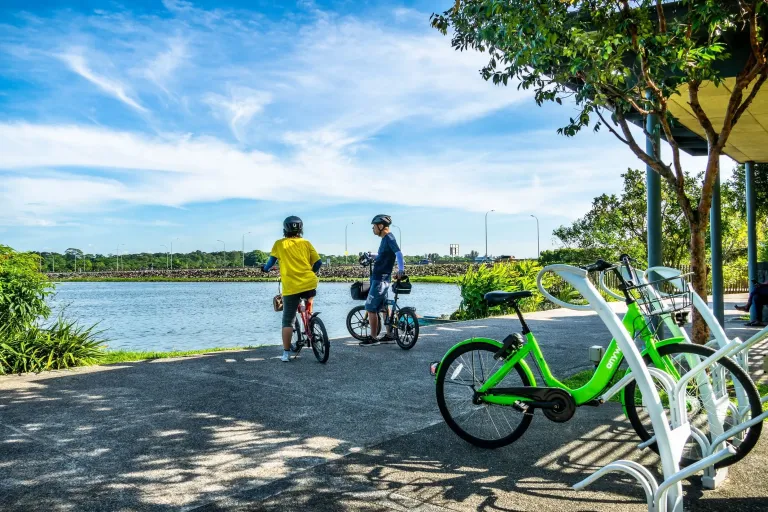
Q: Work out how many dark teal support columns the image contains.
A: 3